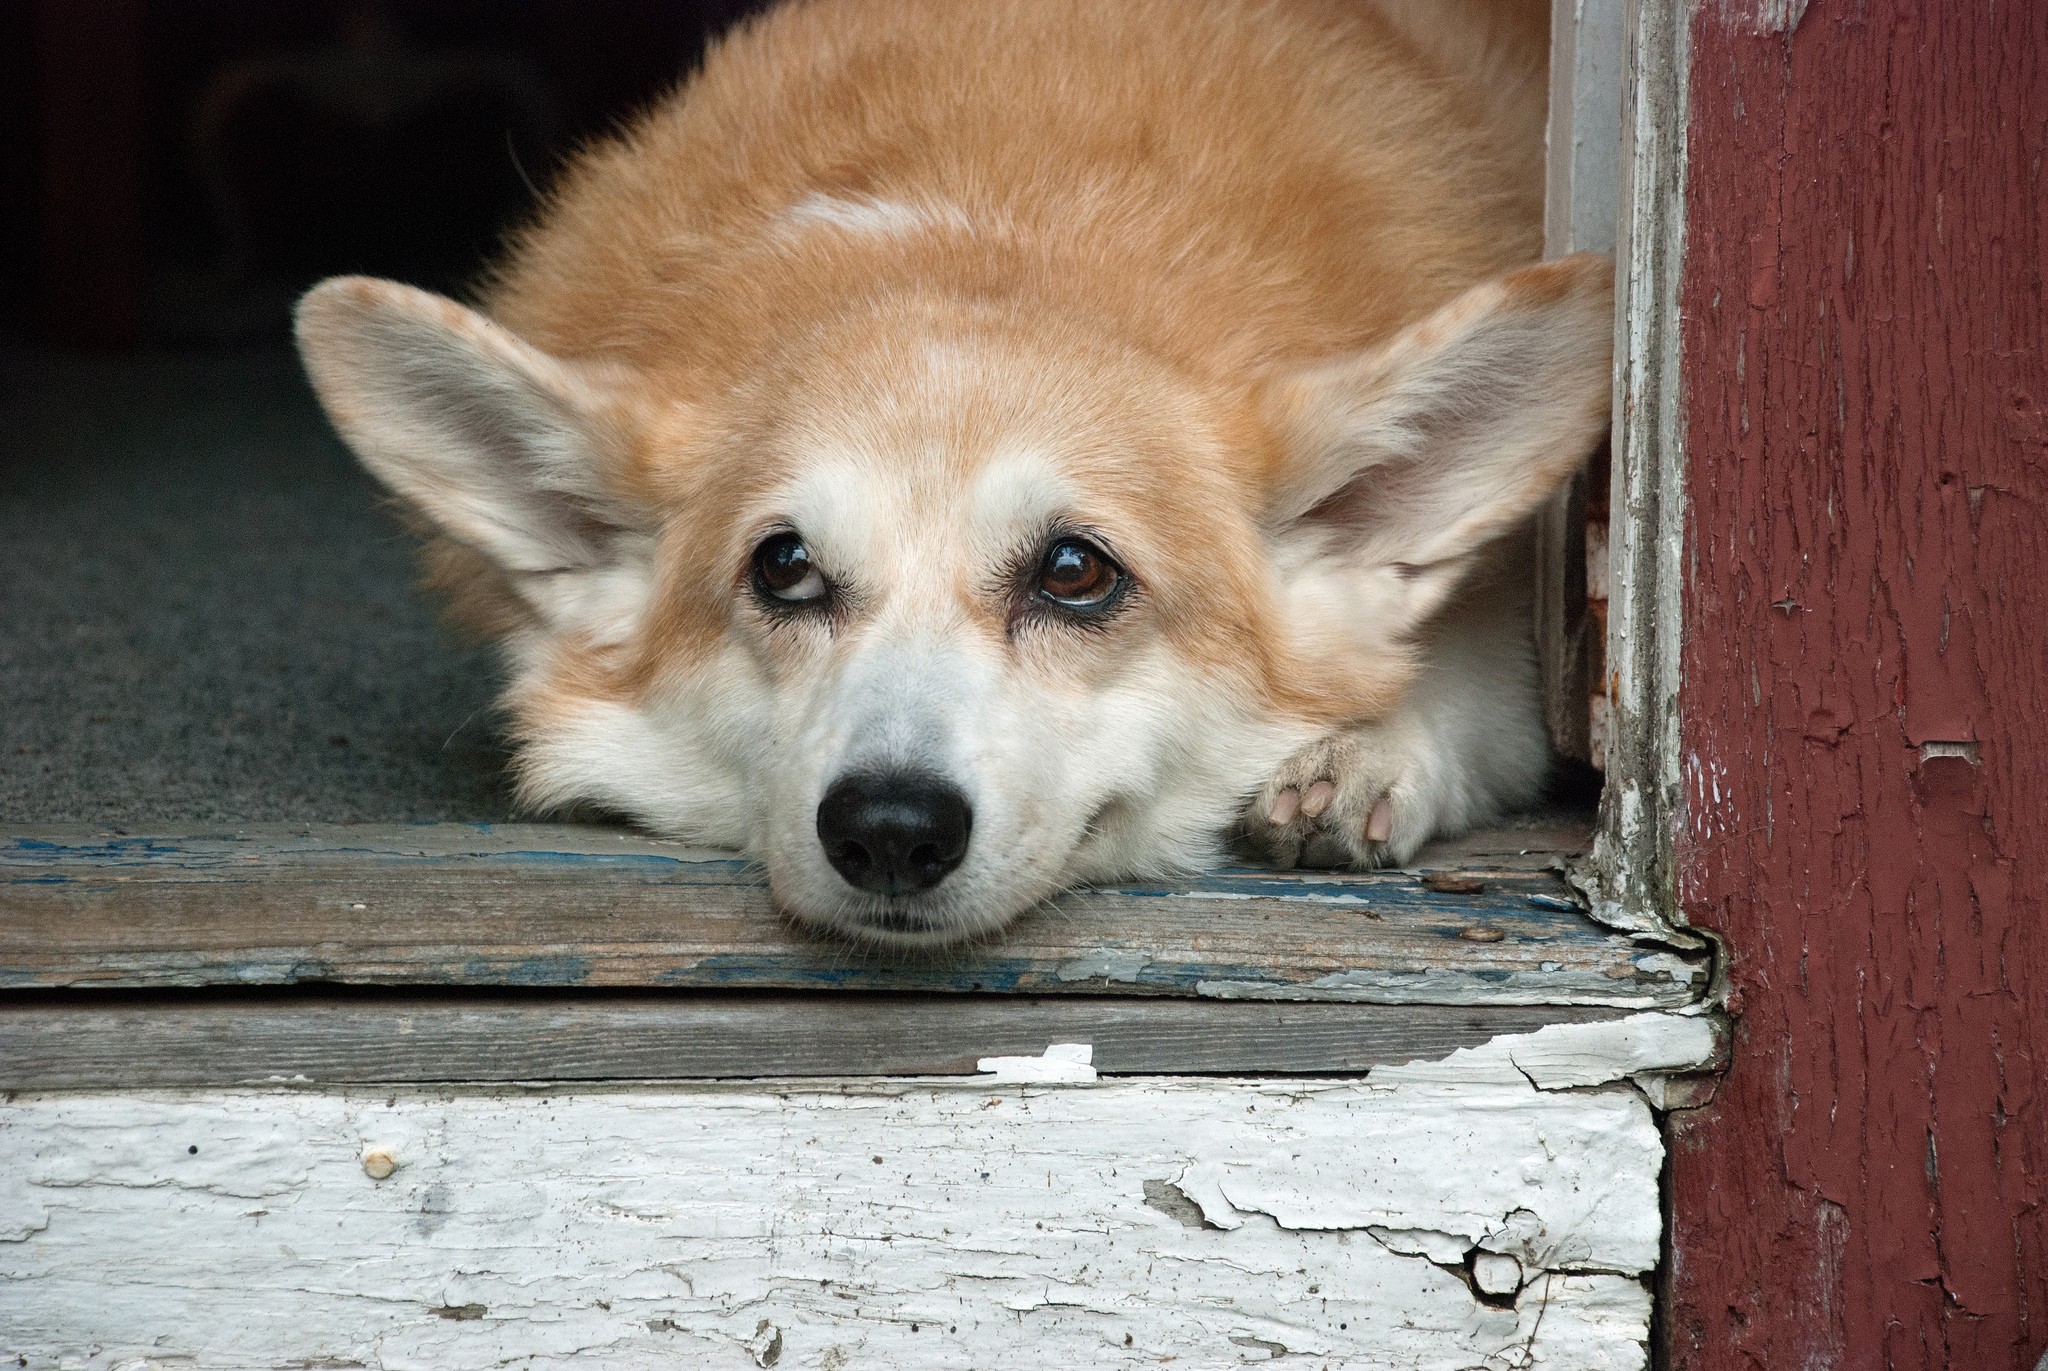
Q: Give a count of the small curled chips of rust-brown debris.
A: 2